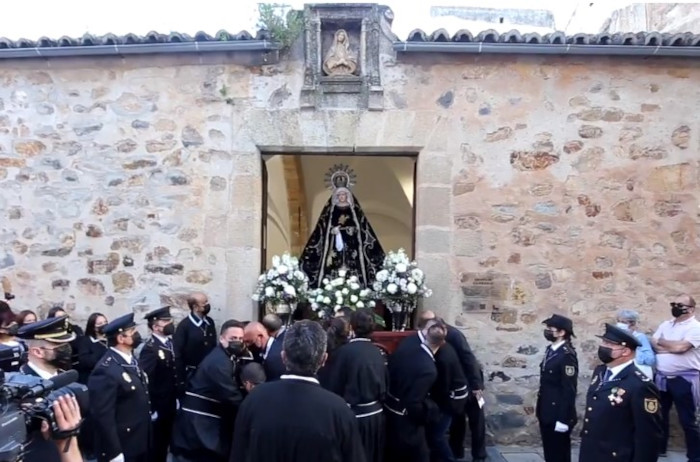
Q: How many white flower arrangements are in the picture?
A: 3